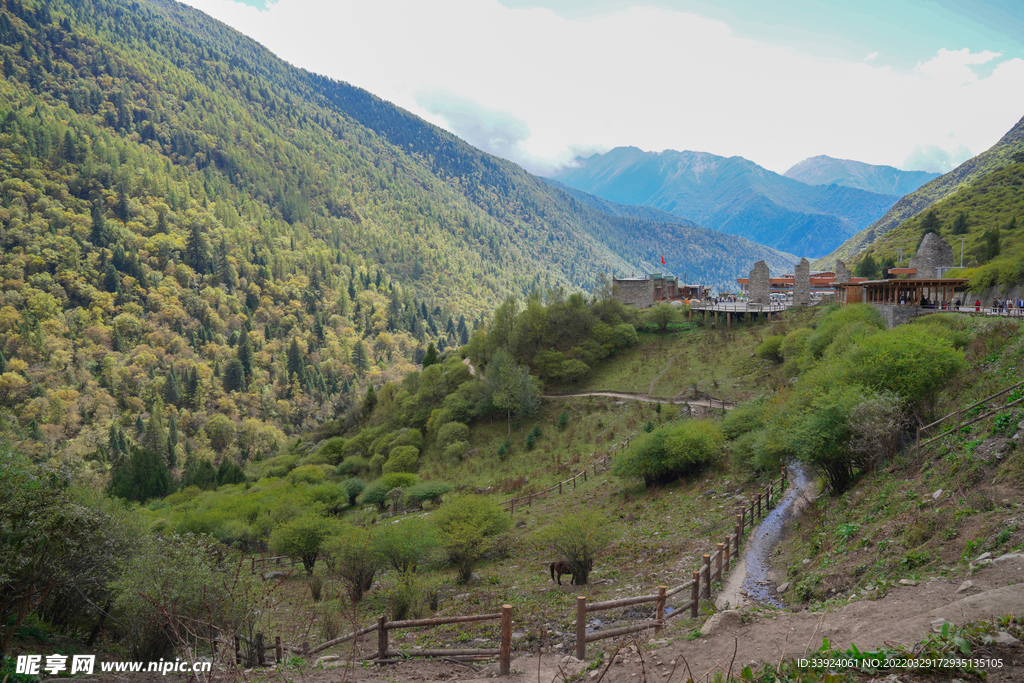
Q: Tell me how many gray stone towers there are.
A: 4